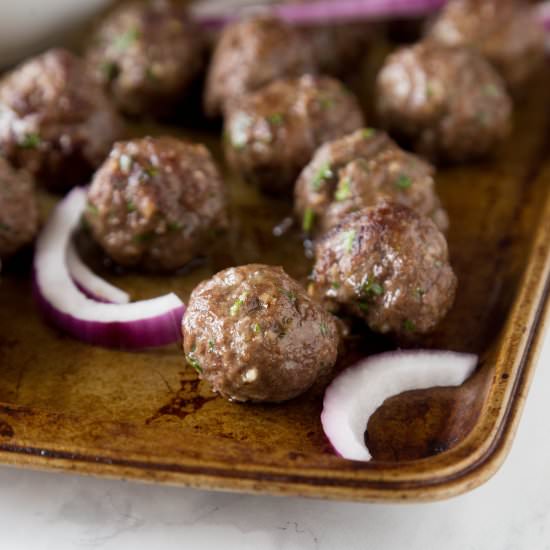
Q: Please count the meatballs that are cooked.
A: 12